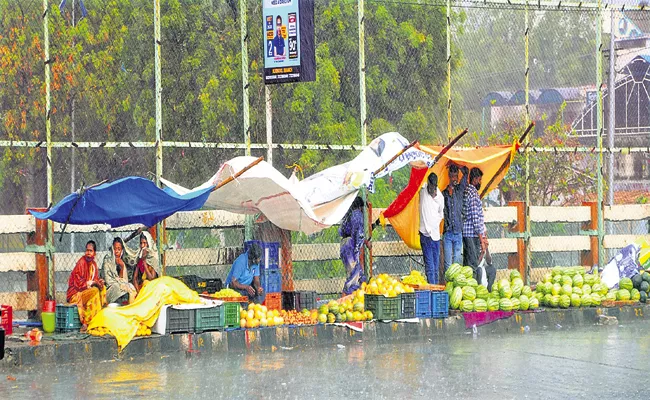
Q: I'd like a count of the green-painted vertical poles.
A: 7